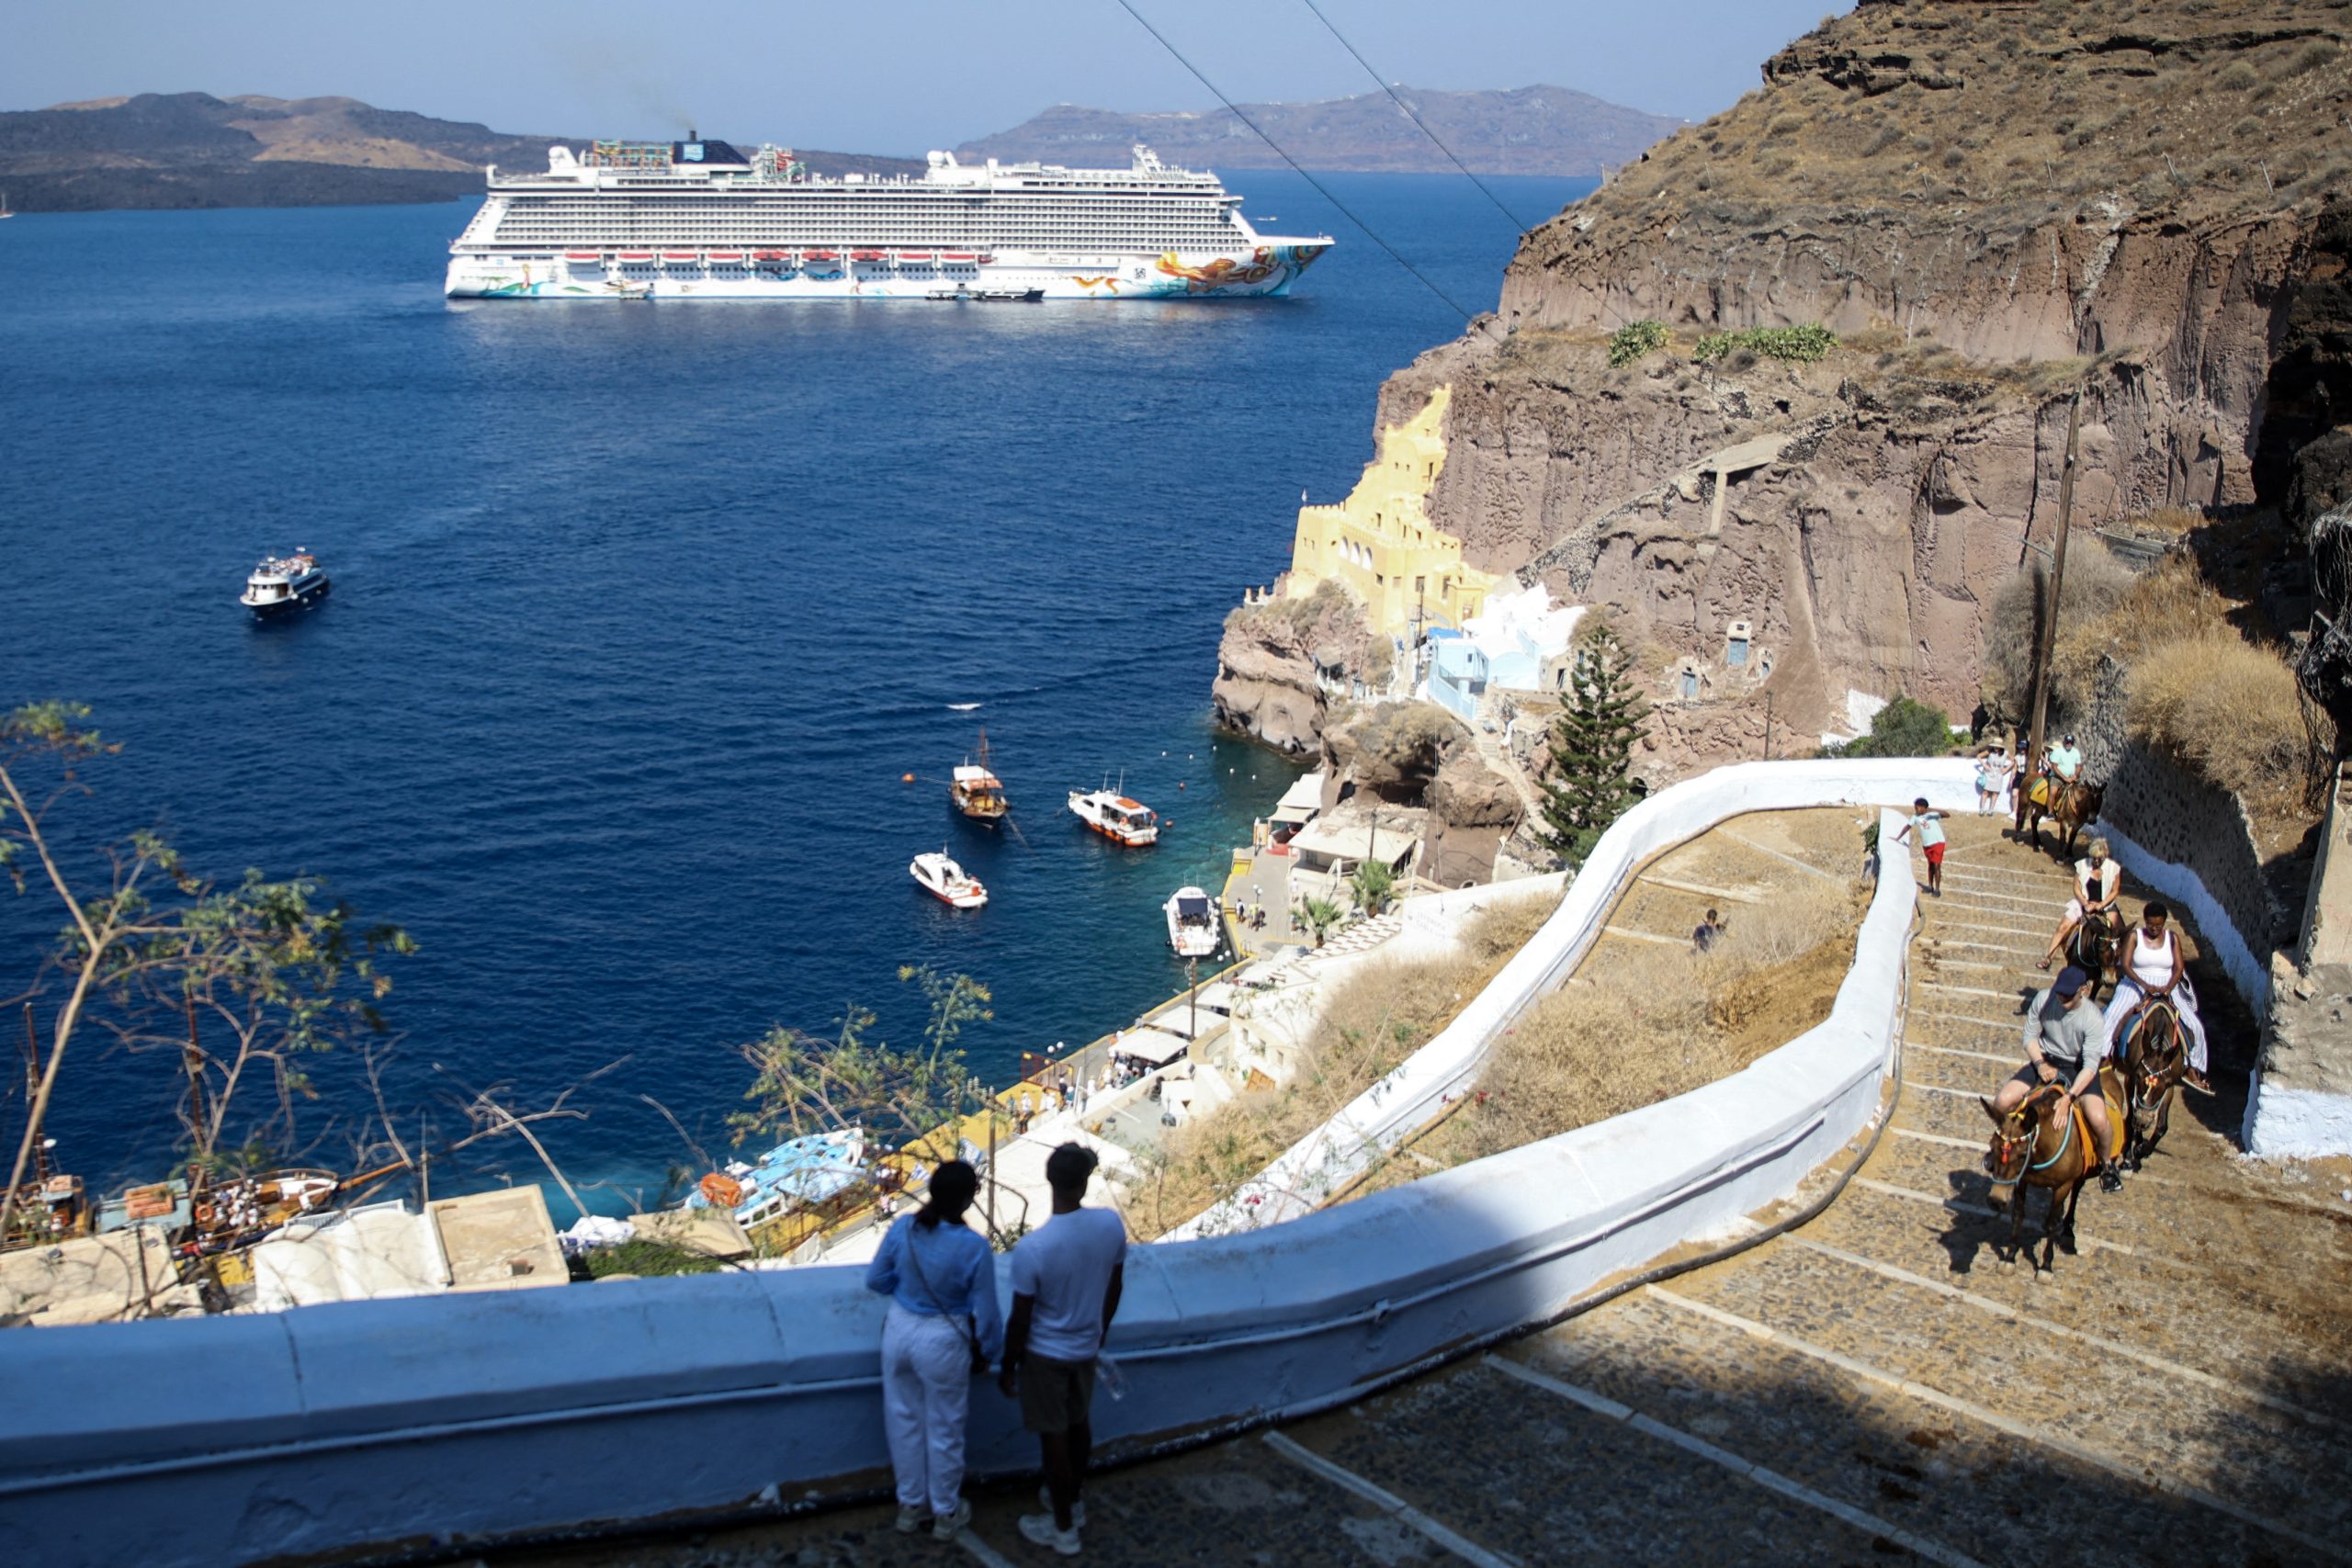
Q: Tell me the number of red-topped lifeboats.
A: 9